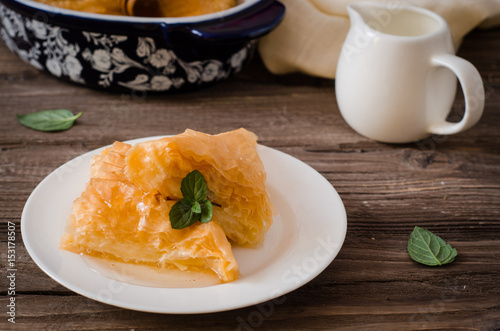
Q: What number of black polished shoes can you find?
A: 0